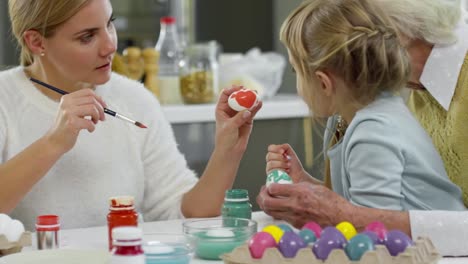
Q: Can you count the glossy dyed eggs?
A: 12